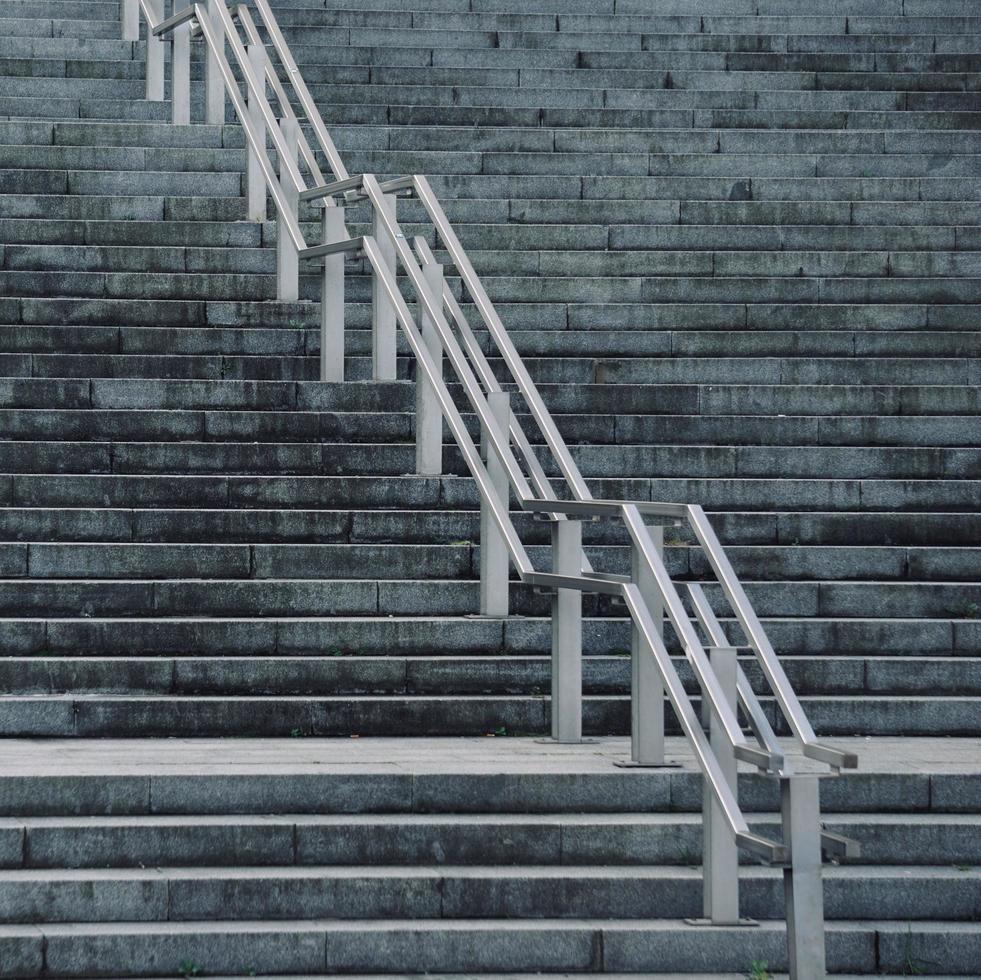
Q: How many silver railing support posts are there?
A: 14